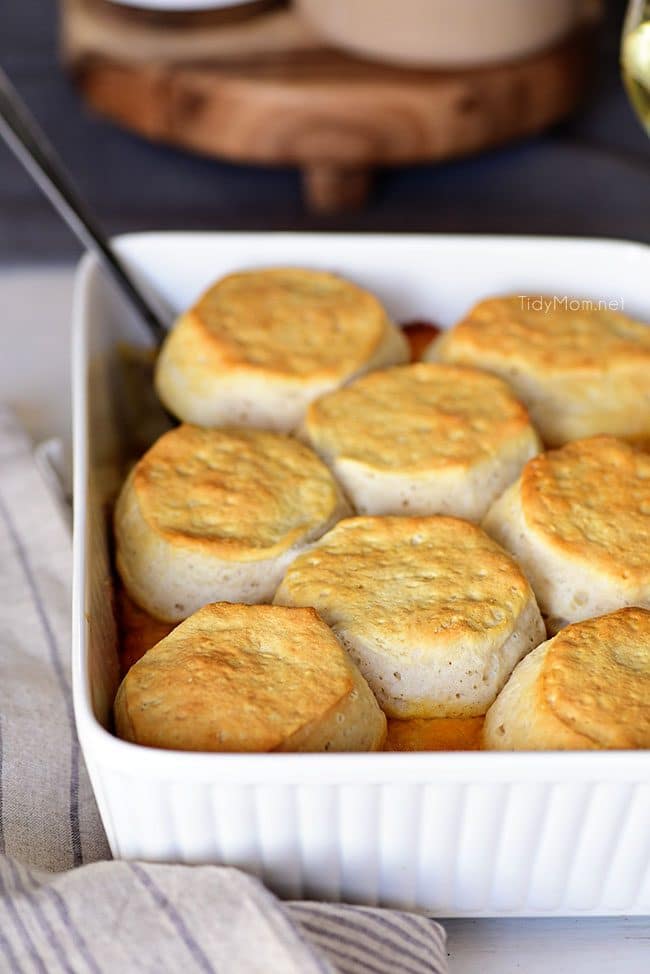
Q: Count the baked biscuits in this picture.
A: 8